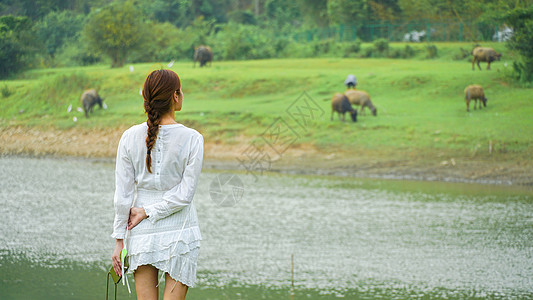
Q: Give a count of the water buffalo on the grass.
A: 6